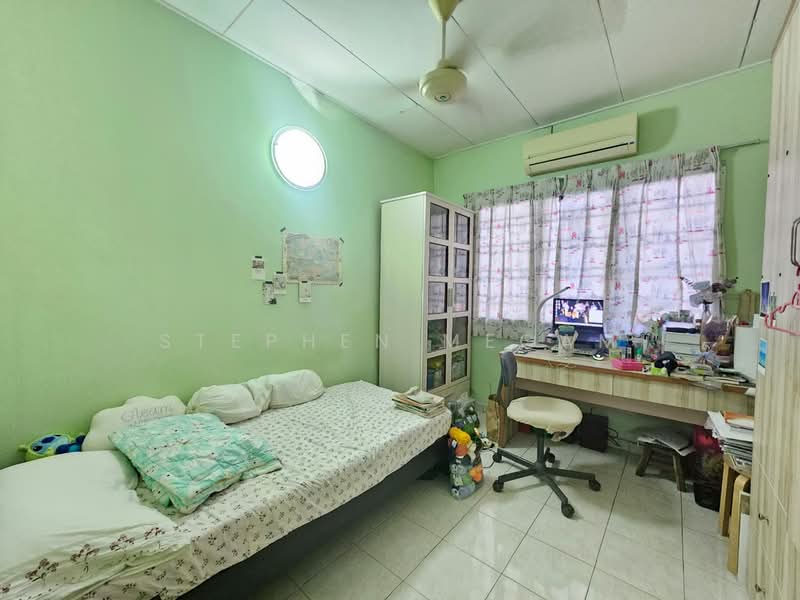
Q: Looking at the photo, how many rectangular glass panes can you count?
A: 10